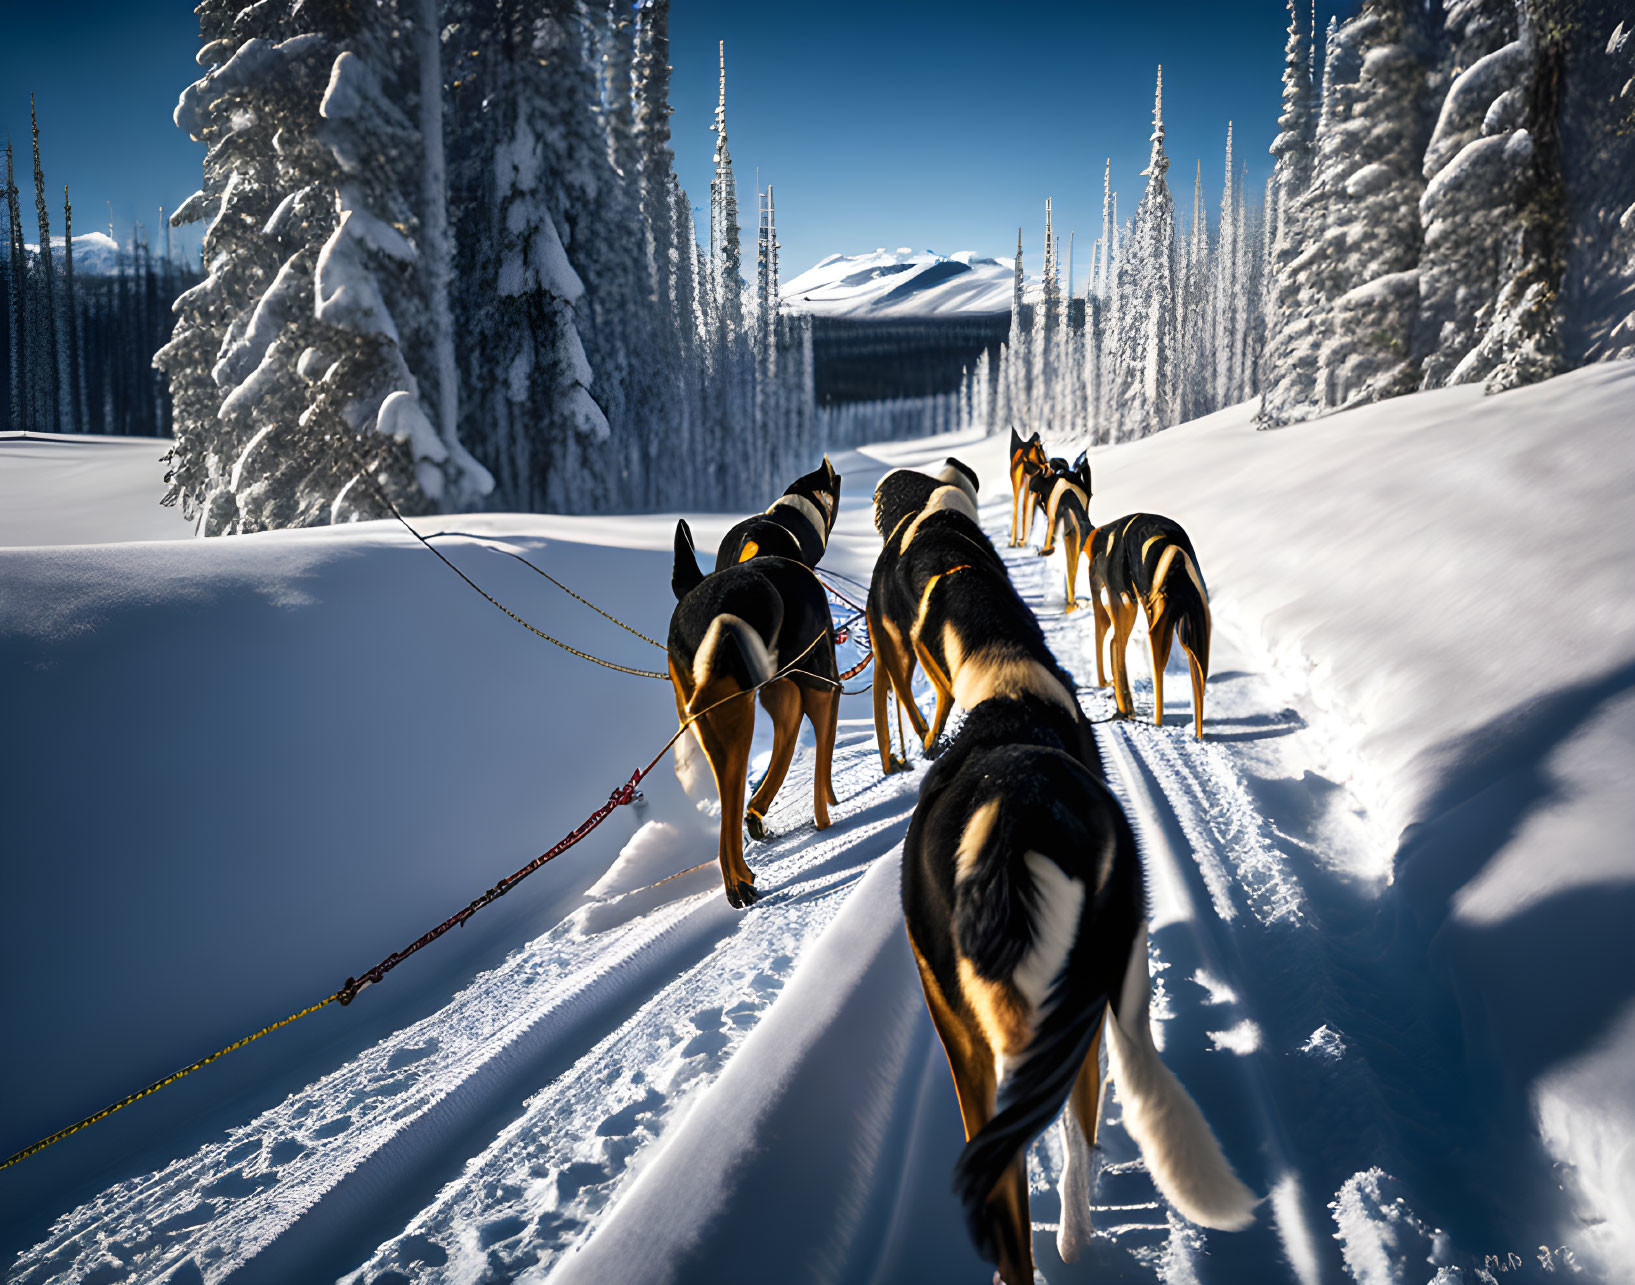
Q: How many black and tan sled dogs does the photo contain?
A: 7